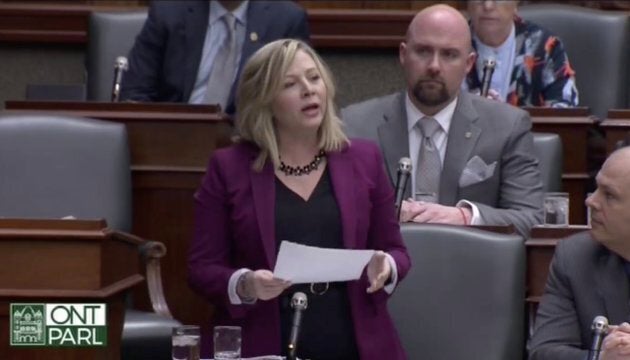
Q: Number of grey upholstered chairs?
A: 5